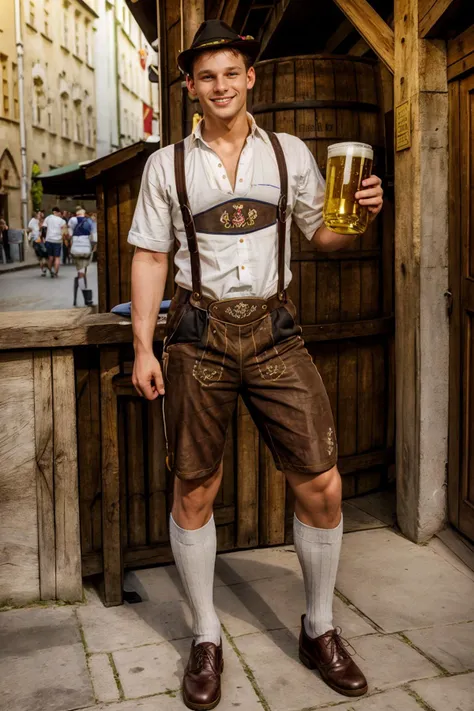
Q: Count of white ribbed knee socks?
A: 2